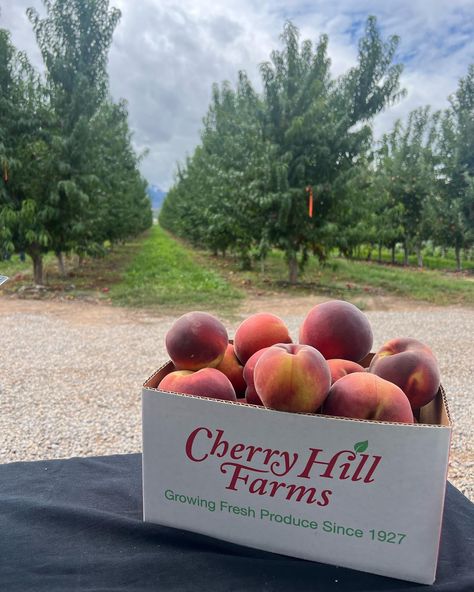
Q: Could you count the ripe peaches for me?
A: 10